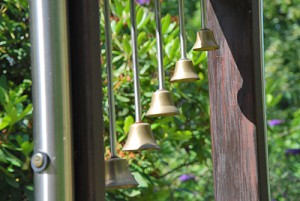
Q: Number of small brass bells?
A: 5